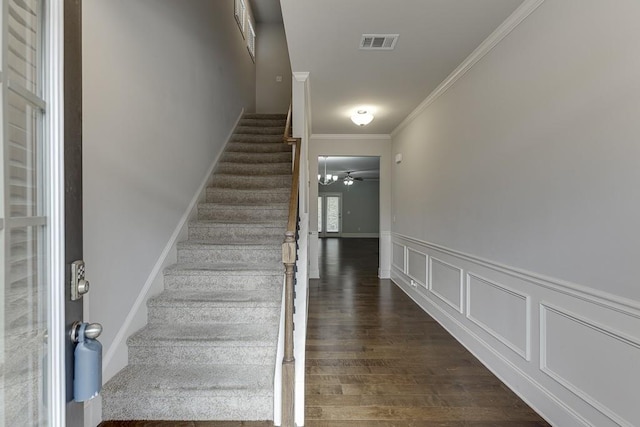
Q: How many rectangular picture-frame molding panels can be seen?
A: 5